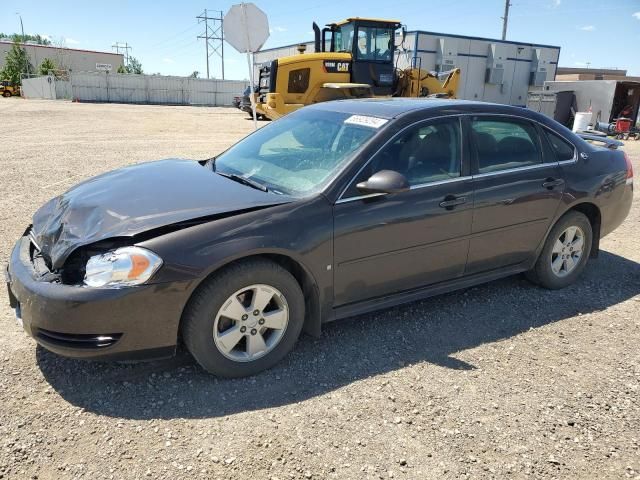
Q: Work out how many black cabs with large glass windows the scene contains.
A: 1